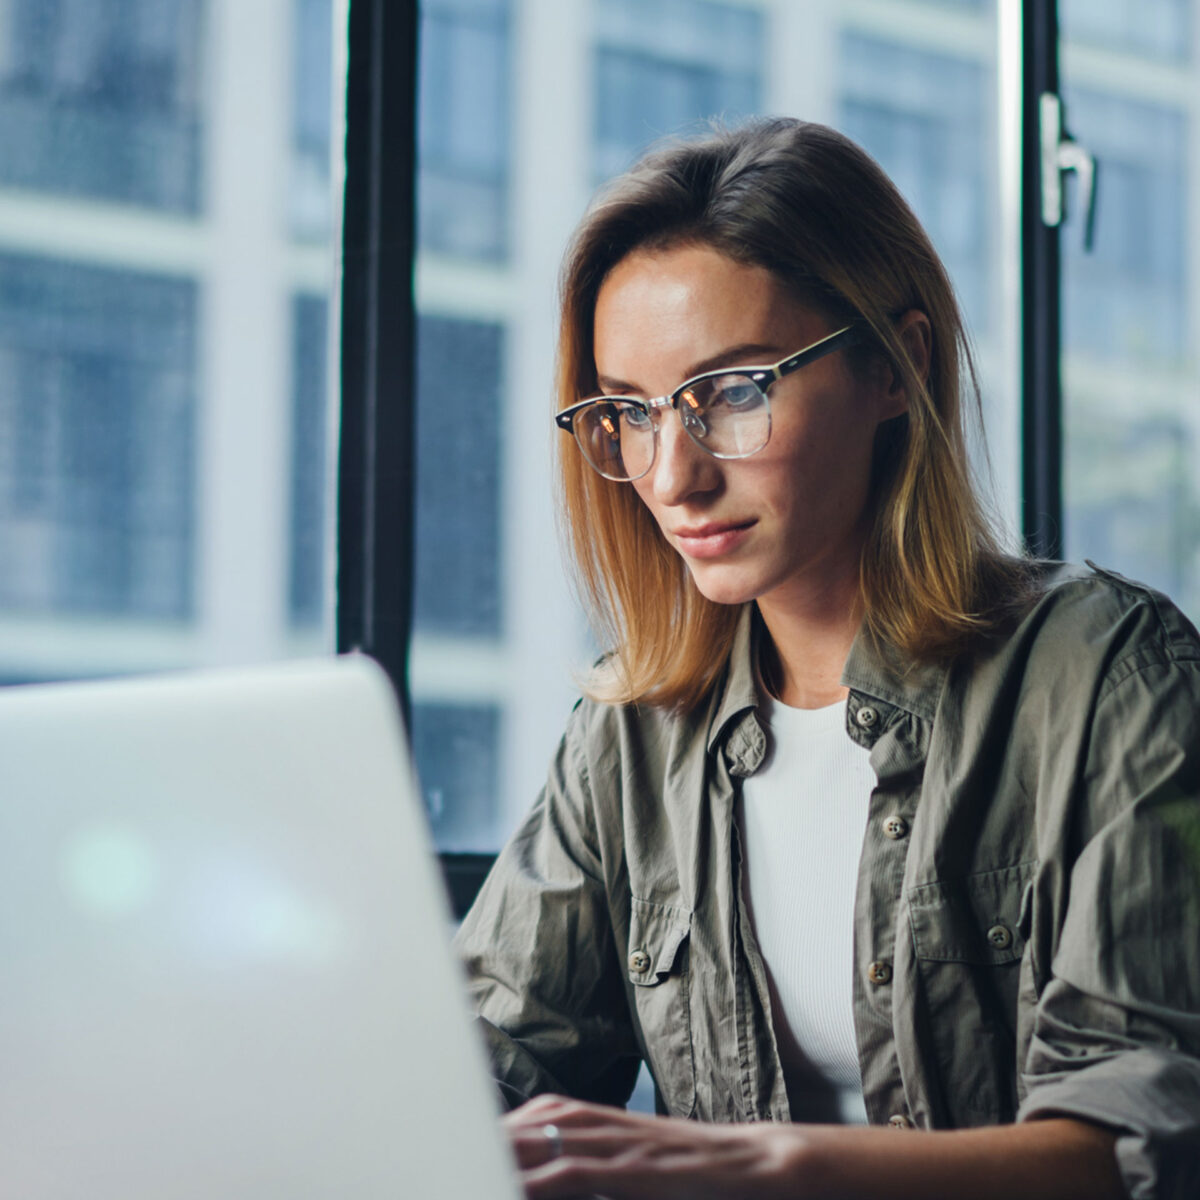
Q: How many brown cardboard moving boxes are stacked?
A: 0